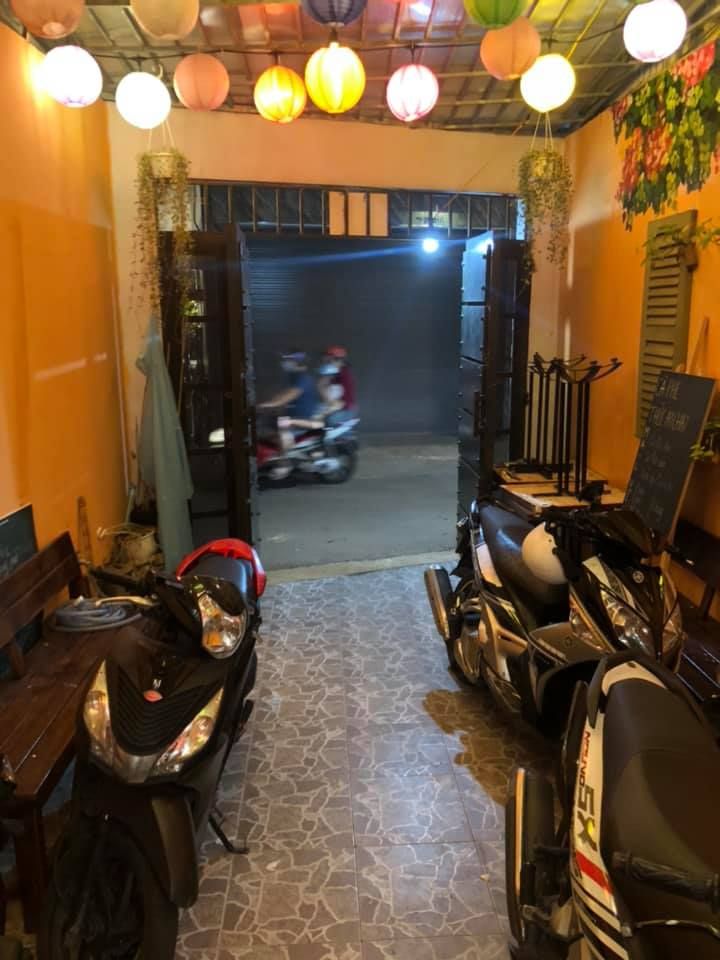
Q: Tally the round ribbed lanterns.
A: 13